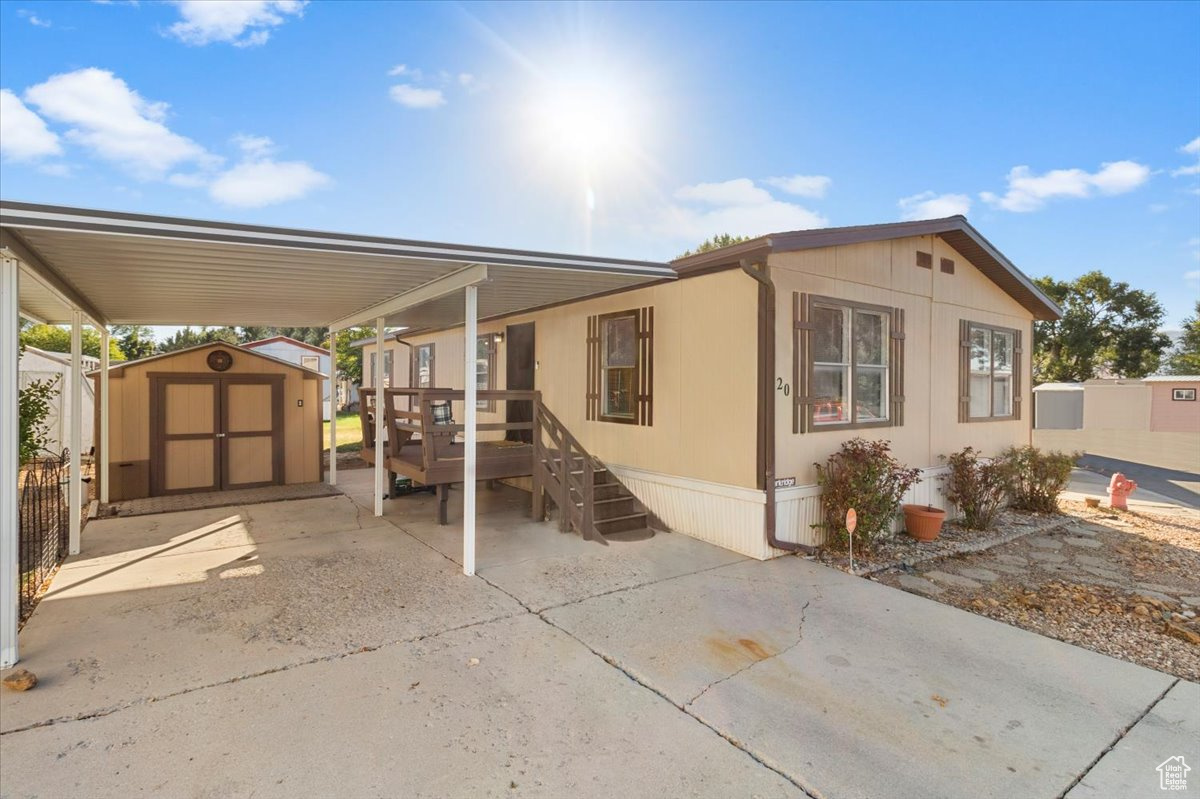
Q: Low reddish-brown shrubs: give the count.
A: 3